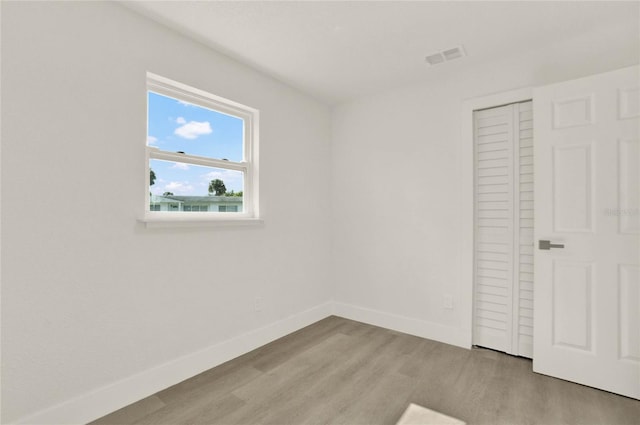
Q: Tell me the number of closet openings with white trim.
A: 1